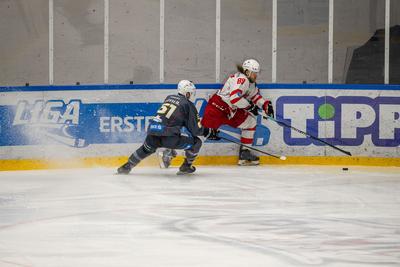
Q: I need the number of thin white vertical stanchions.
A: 7